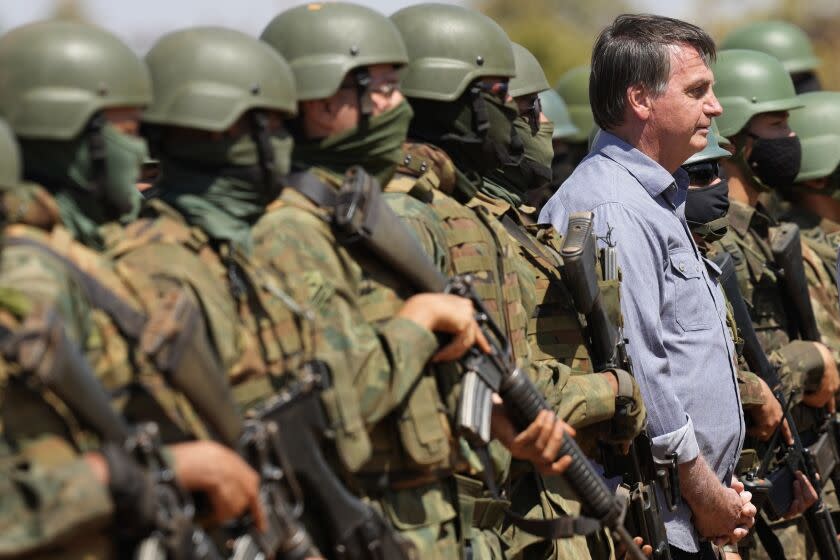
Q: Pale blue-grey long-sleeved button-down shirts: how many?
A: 1